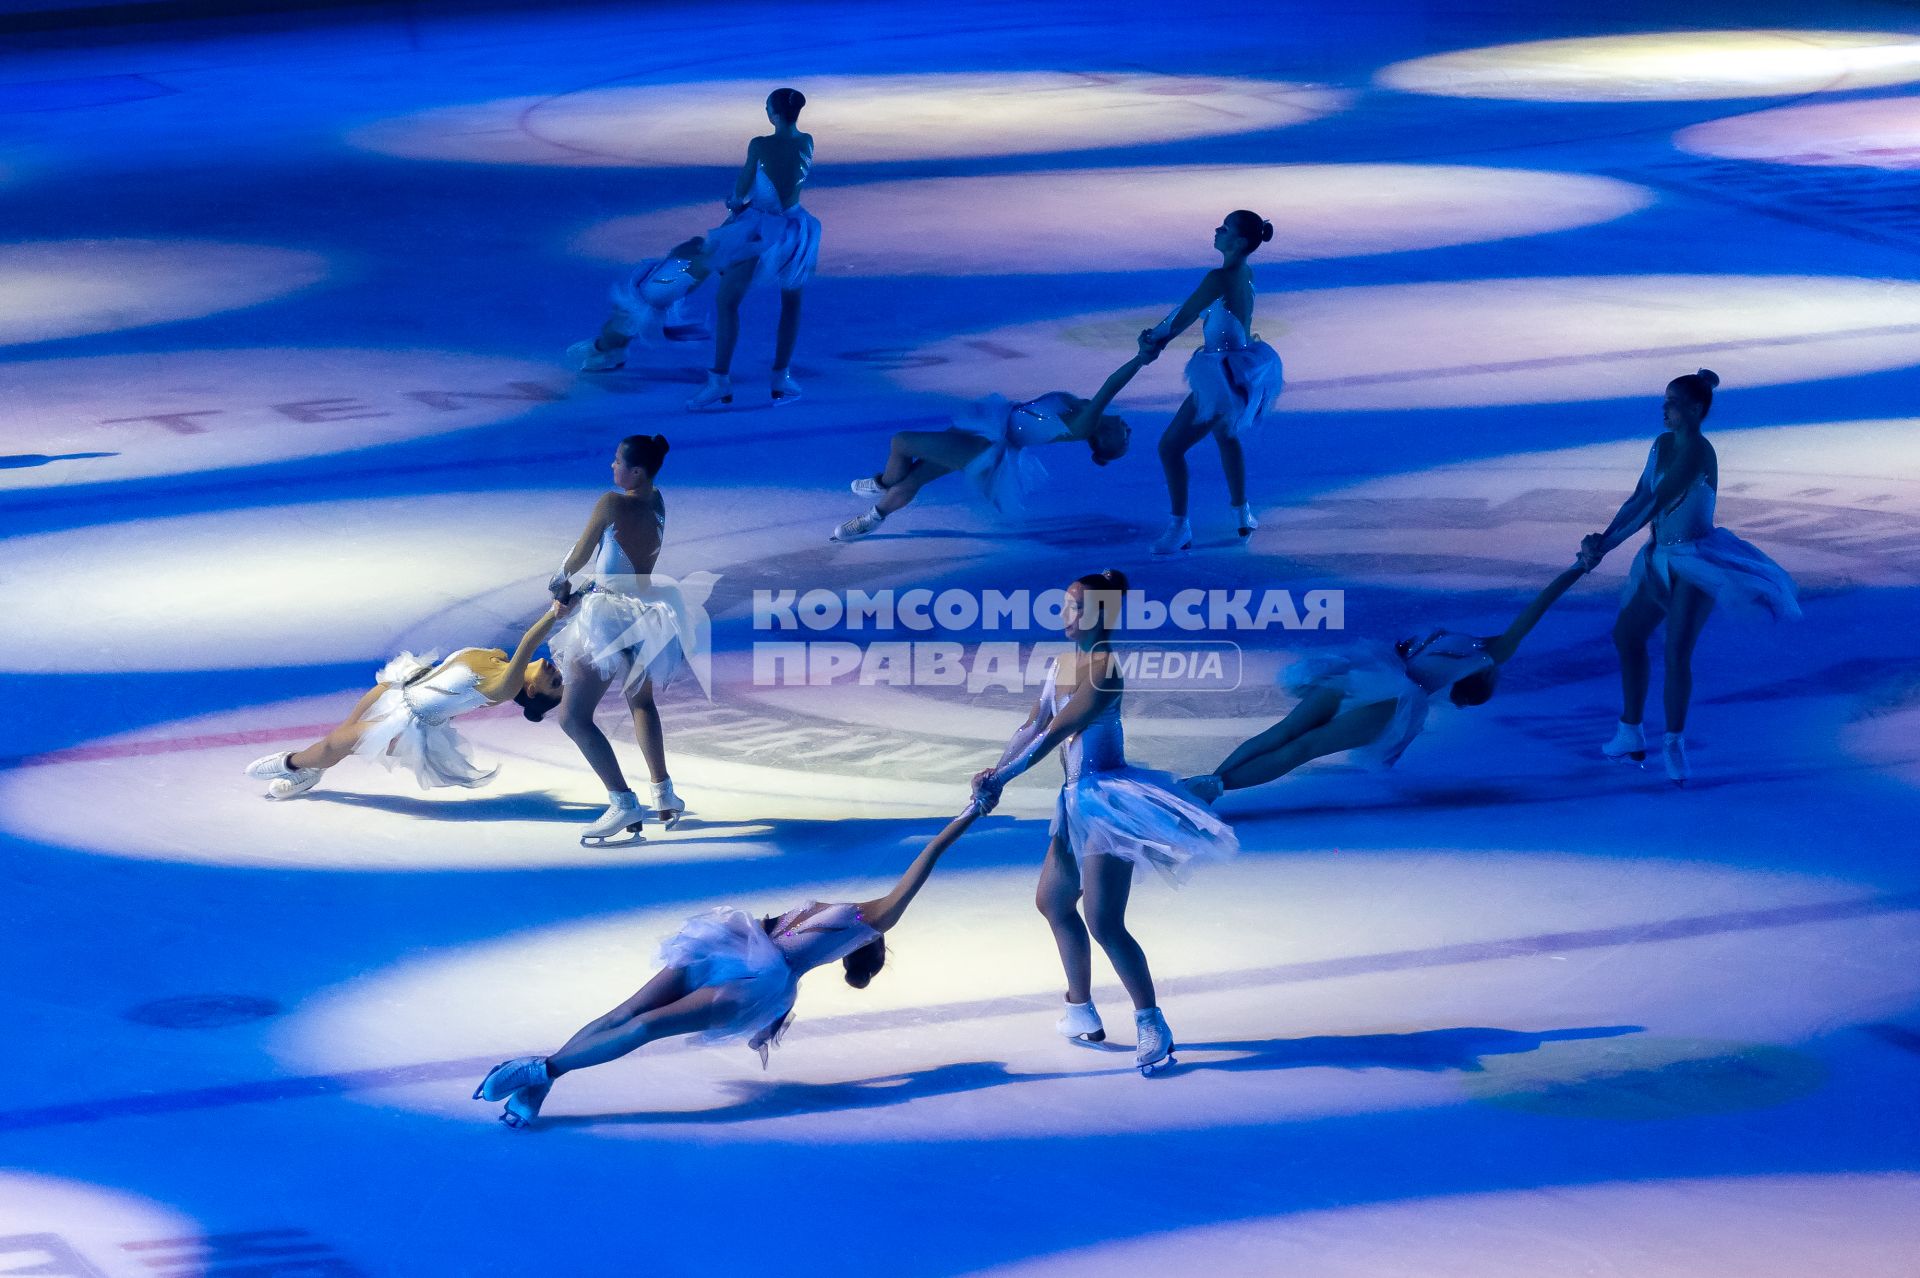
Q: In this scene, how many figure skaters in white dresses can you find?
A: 10